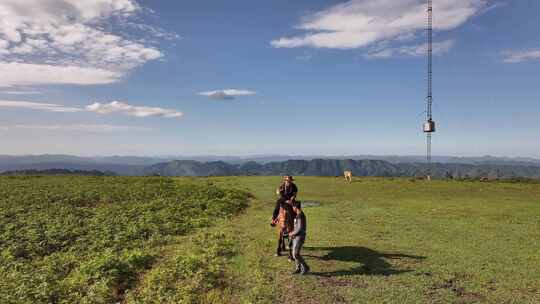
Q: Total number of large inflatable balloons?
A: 0